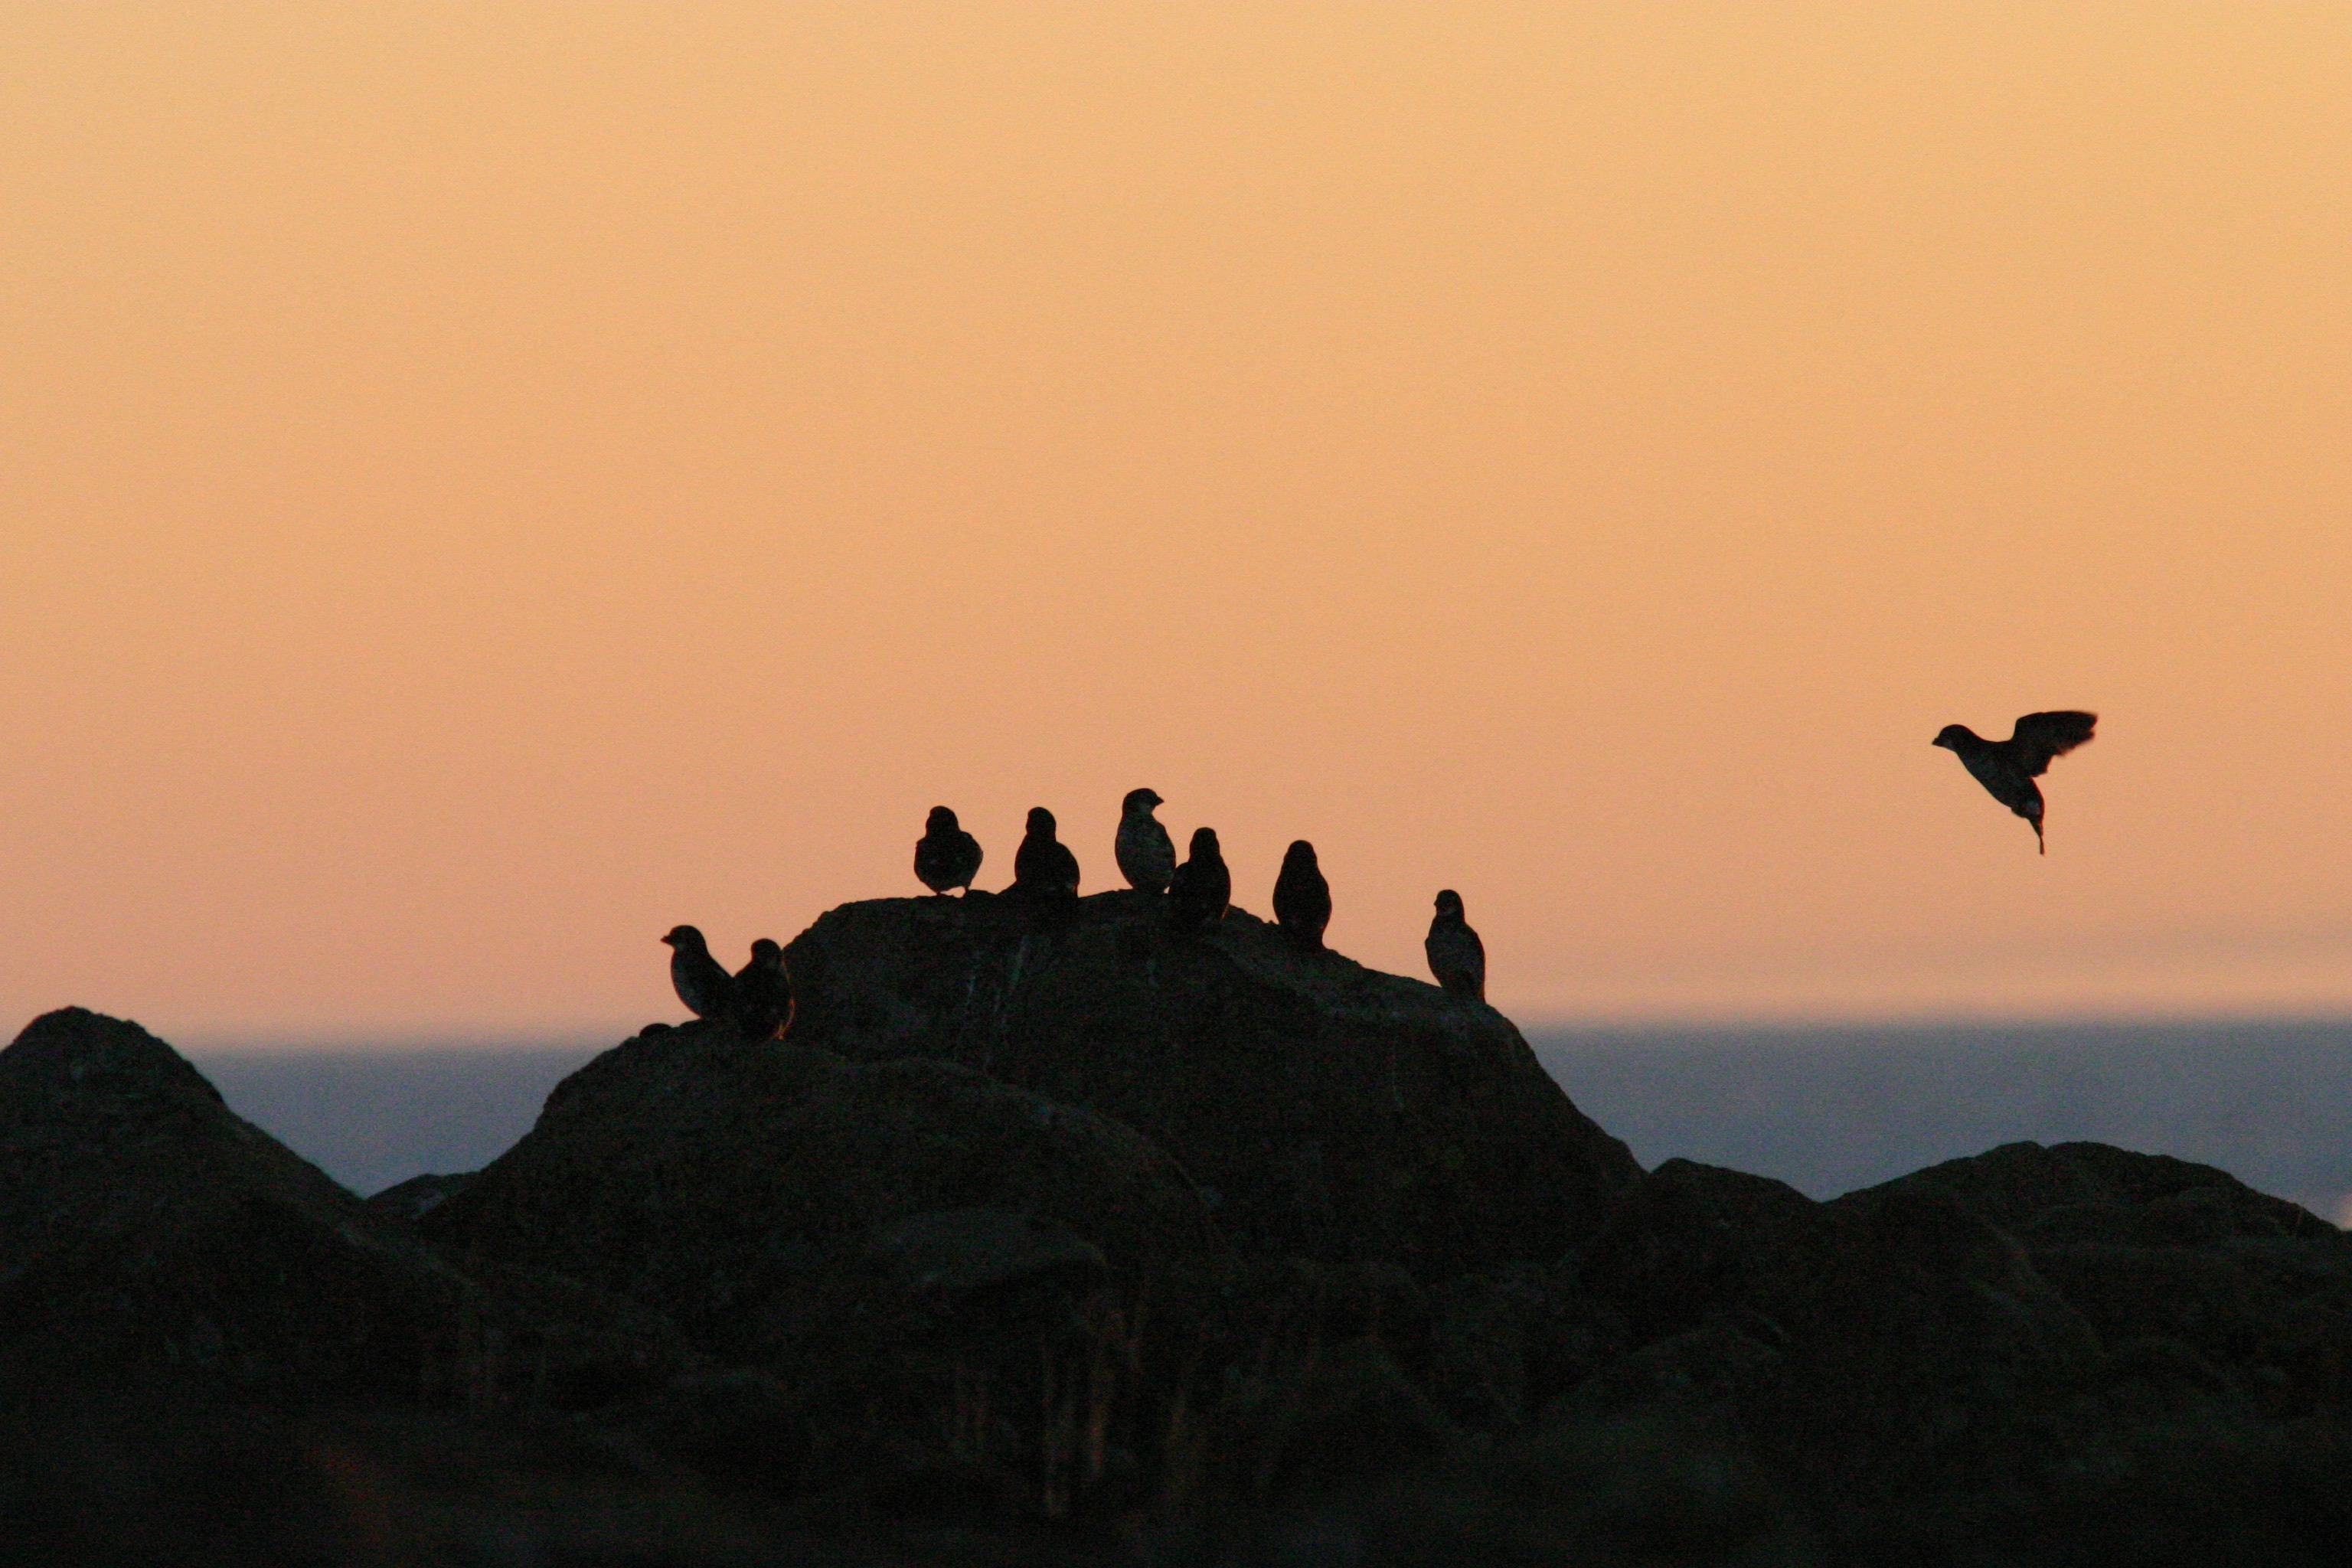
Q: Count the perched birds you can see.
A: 8